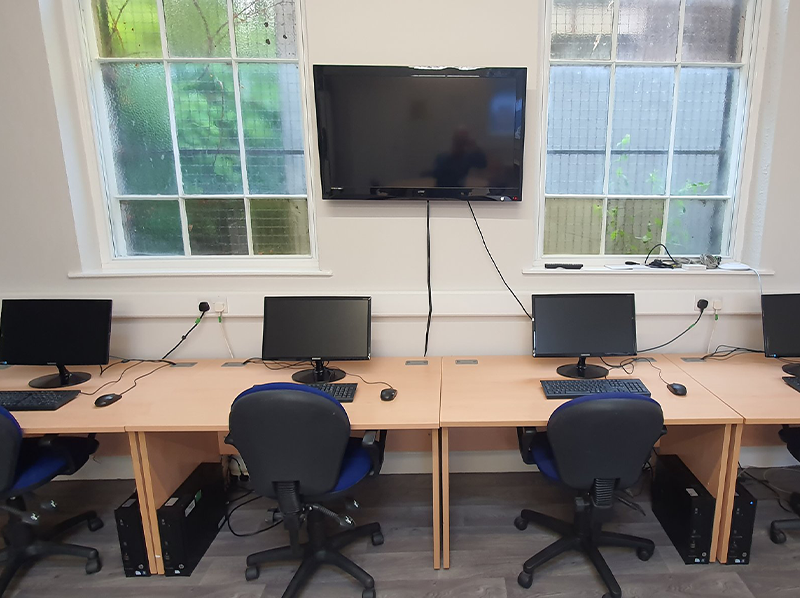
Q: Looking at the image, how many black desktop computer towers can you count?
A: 4